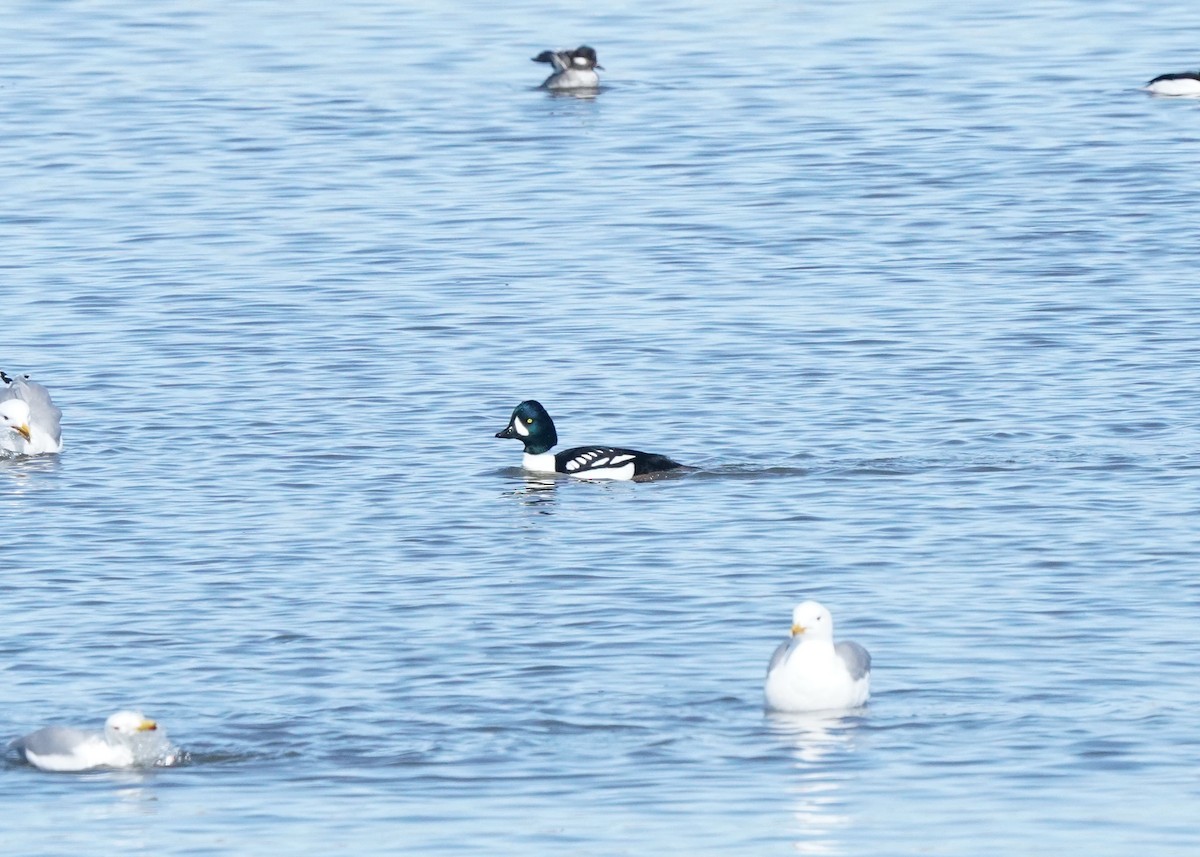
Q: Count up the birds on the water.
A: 6